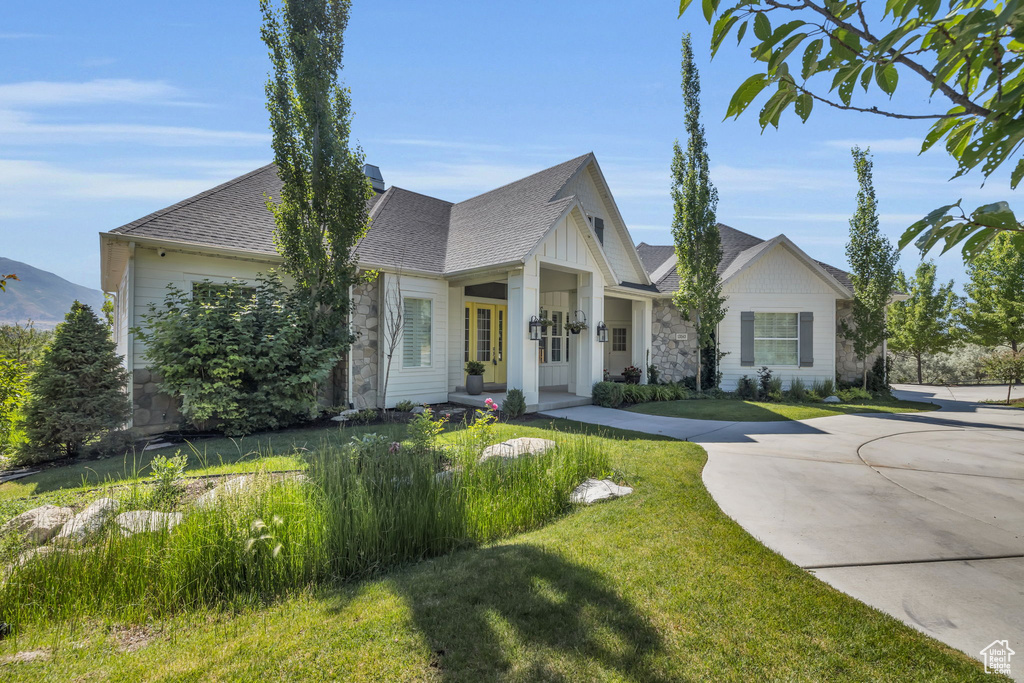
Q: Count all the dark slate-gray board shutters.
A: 3